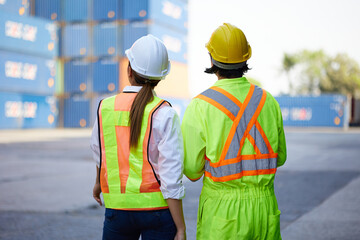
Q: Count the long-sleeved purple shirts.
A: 0